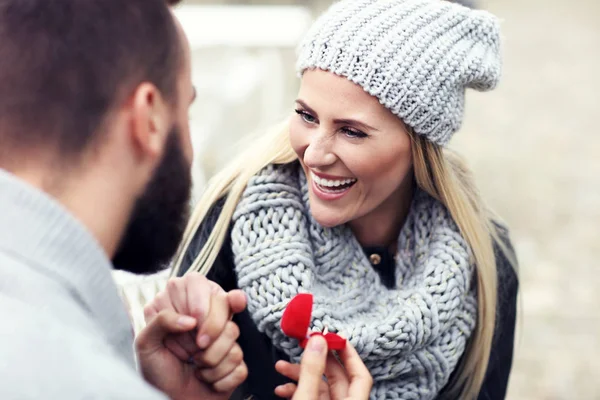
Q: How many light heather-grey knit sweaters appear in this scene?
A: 1